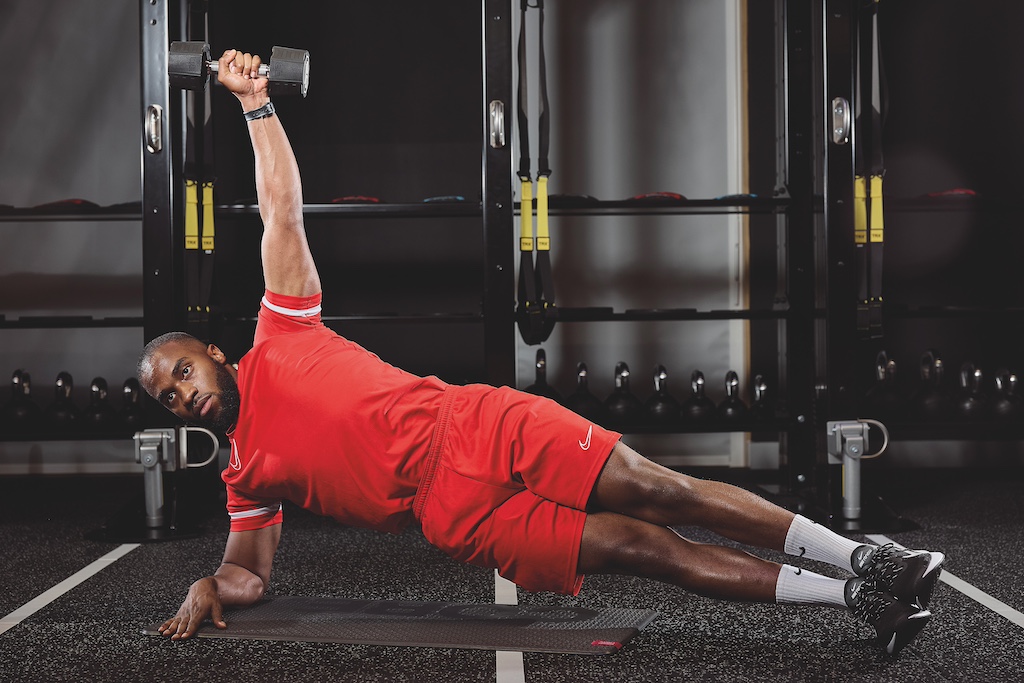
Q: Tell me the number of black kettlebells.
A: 15